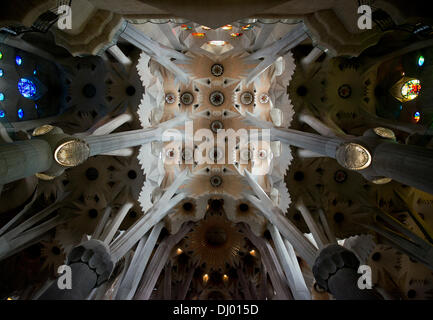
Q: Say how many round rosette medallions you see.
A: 13